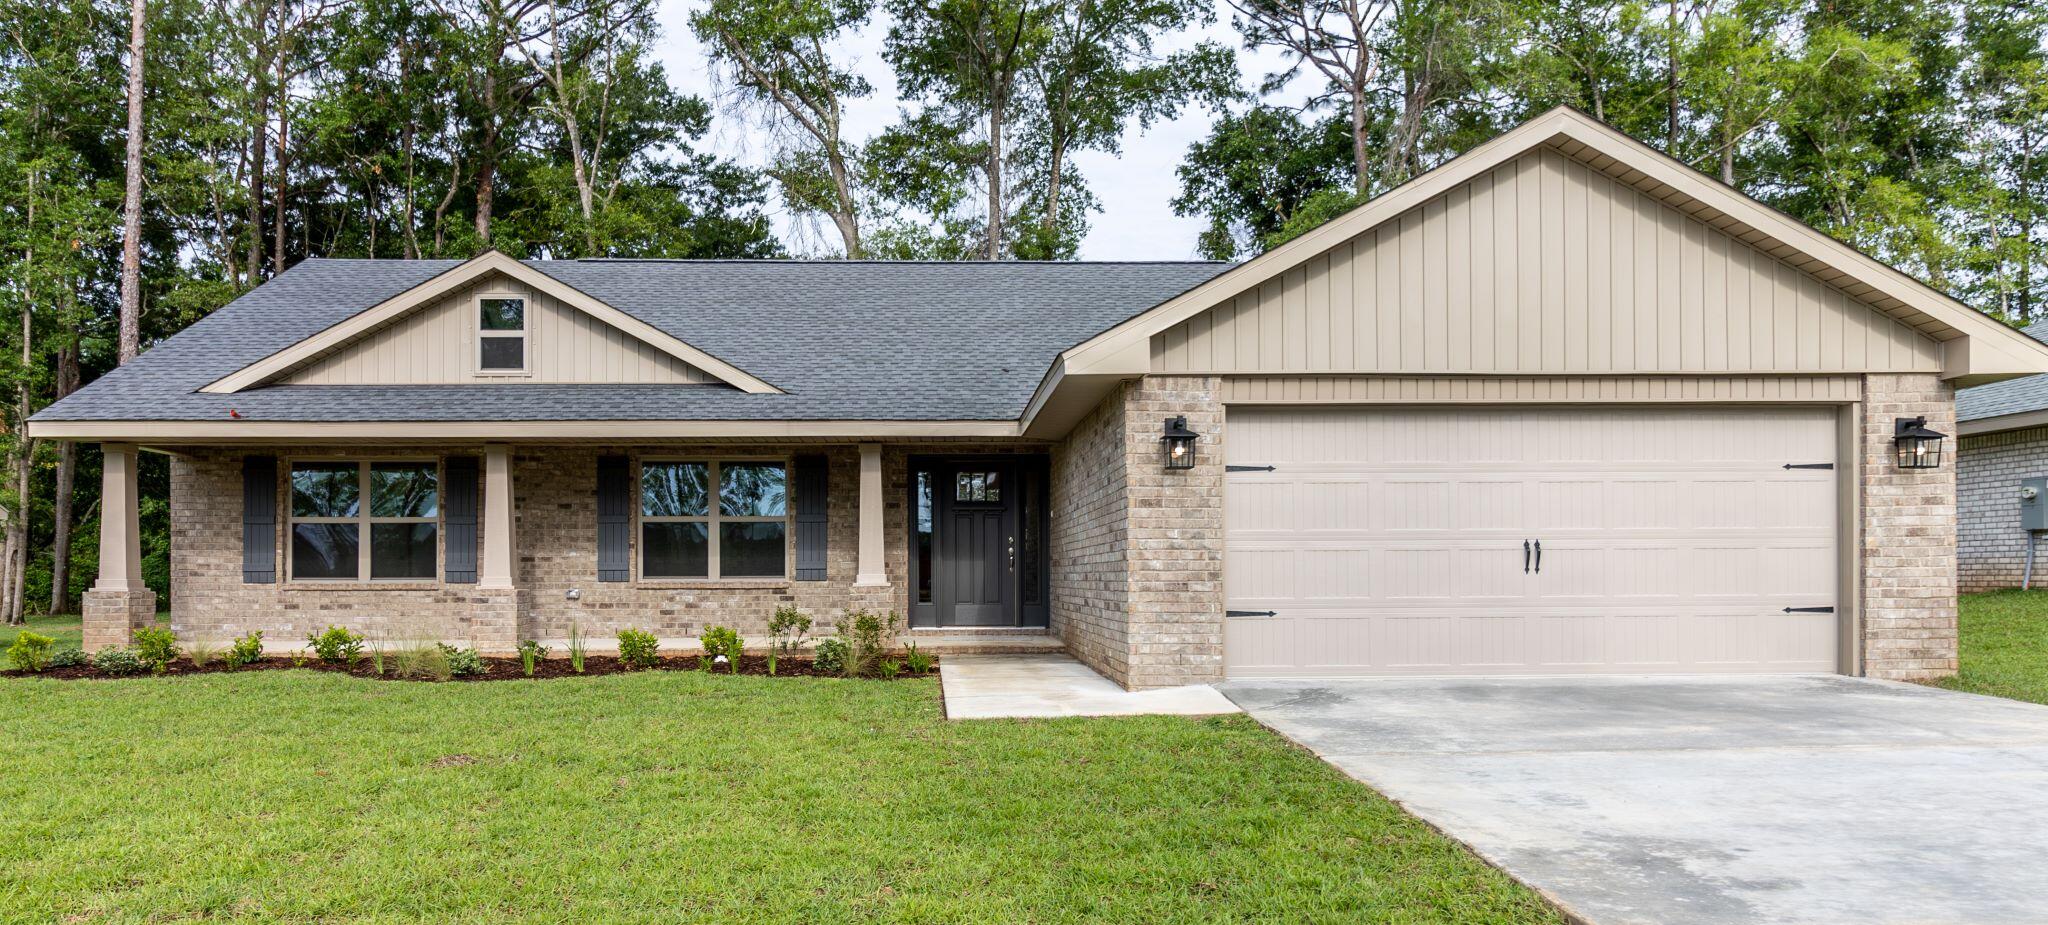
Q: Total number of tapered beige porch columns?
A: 3